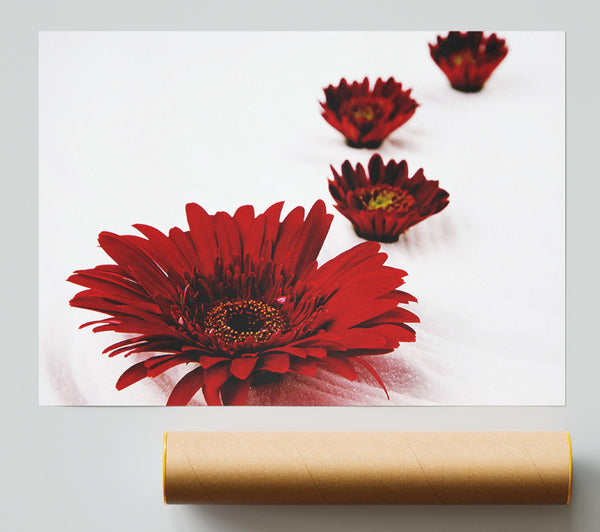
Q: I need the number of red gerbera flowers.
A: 4